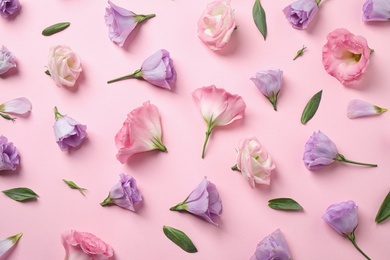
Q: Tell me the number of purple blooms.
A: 14